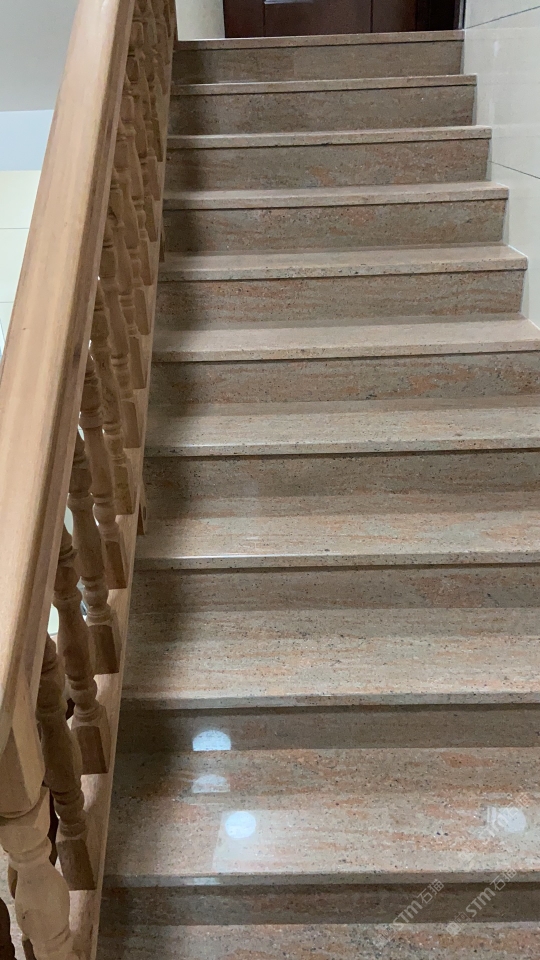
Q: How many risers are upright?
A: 10